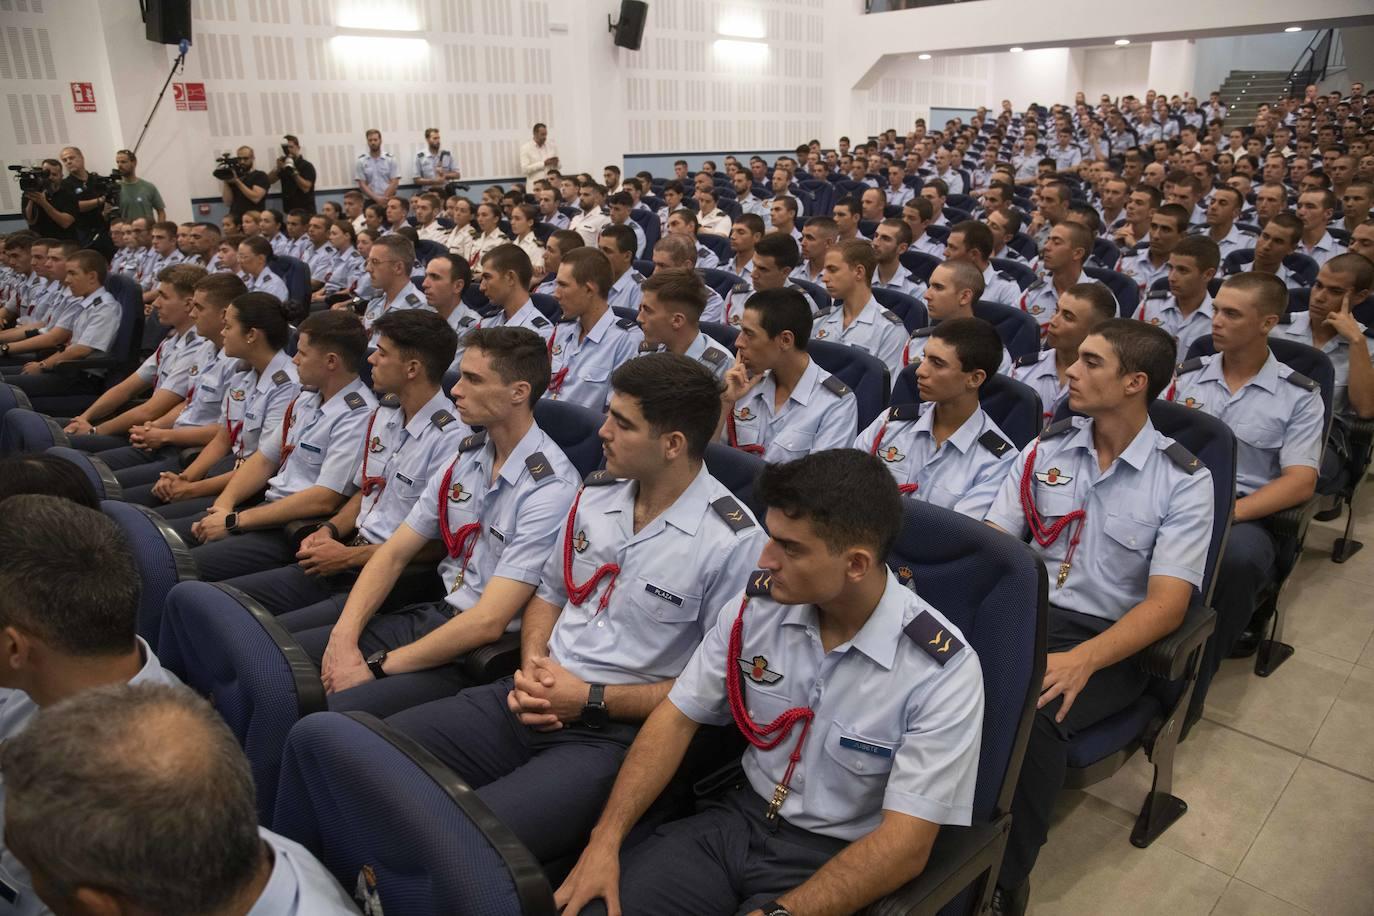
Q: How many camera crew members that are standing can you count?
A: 5